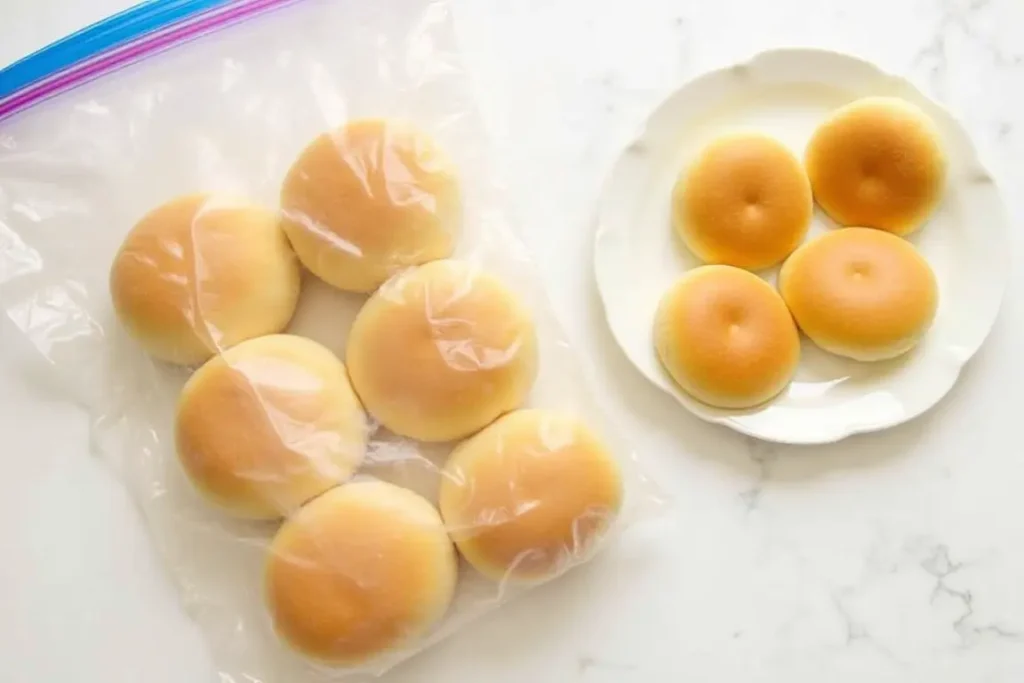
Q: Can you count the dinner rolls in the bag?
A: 6